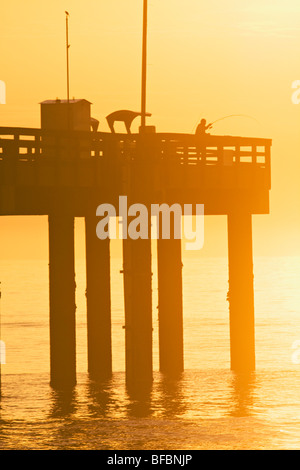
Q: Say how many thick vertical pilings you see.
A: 5